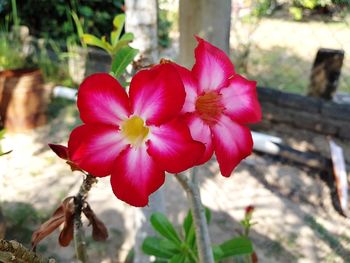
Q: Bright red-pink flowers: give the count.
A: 2